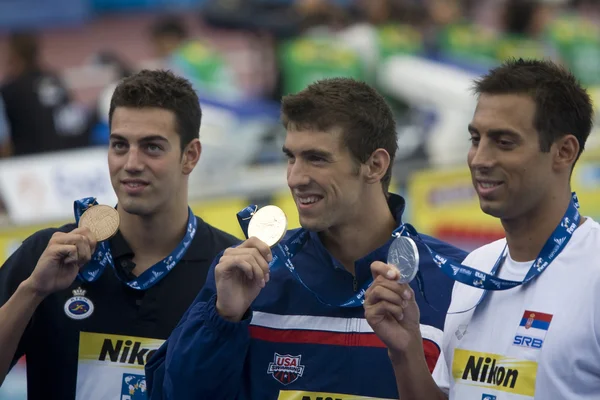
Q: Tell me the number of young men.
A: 3